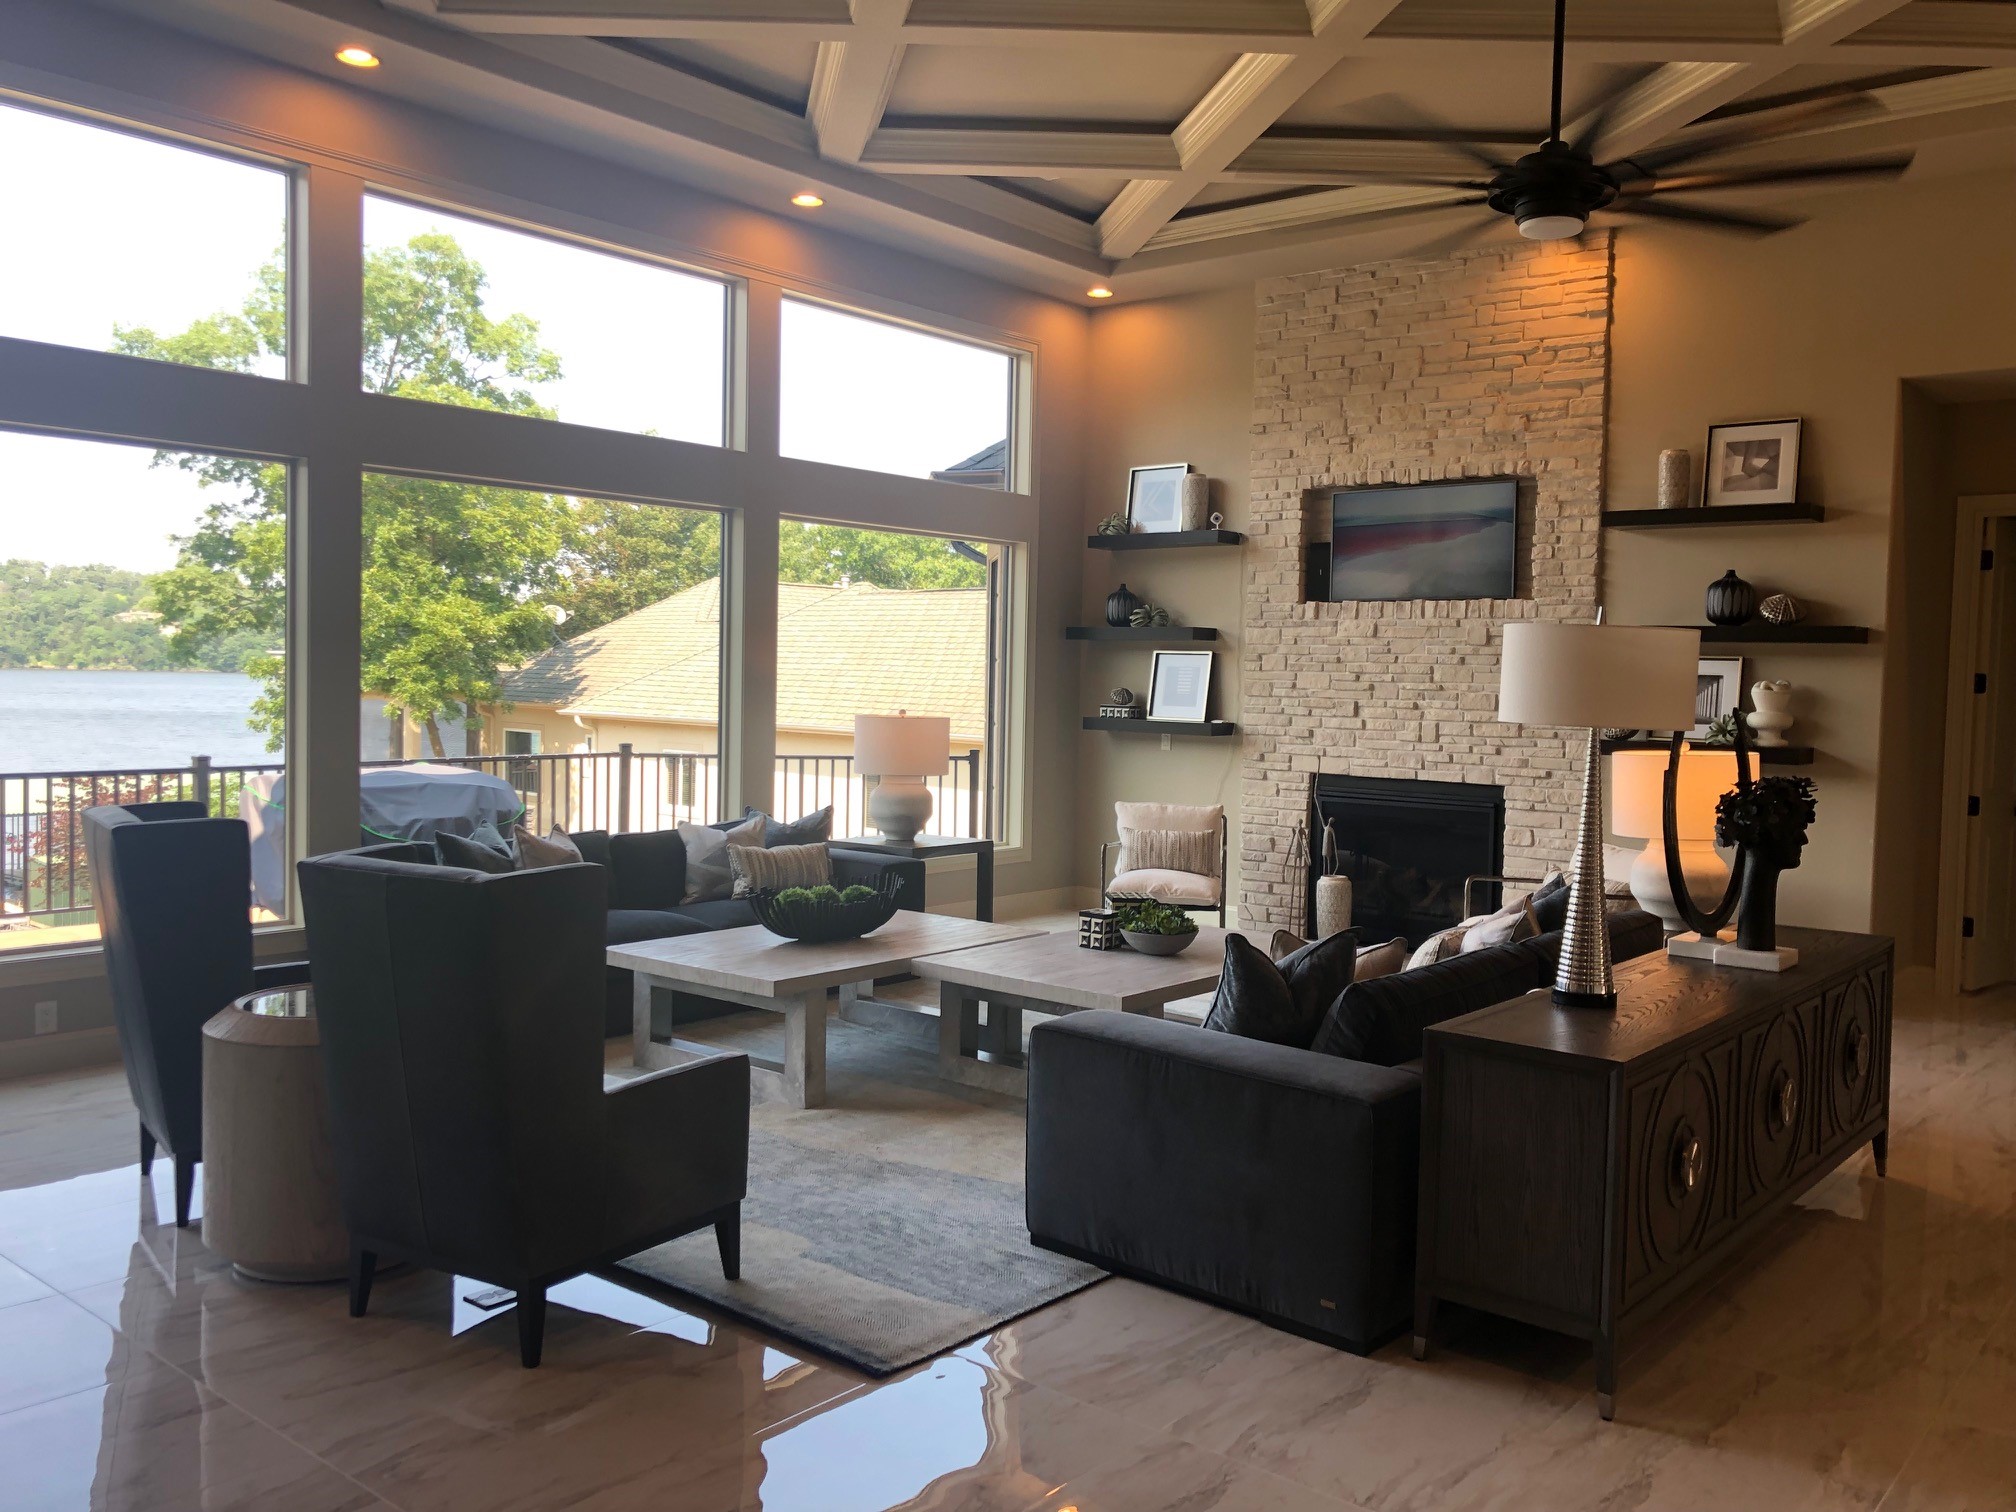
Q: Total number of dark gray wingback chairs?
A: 2